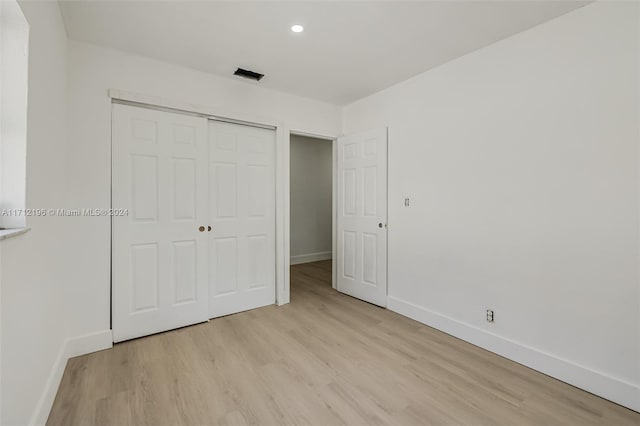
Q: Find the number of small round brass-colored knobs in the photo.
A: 2